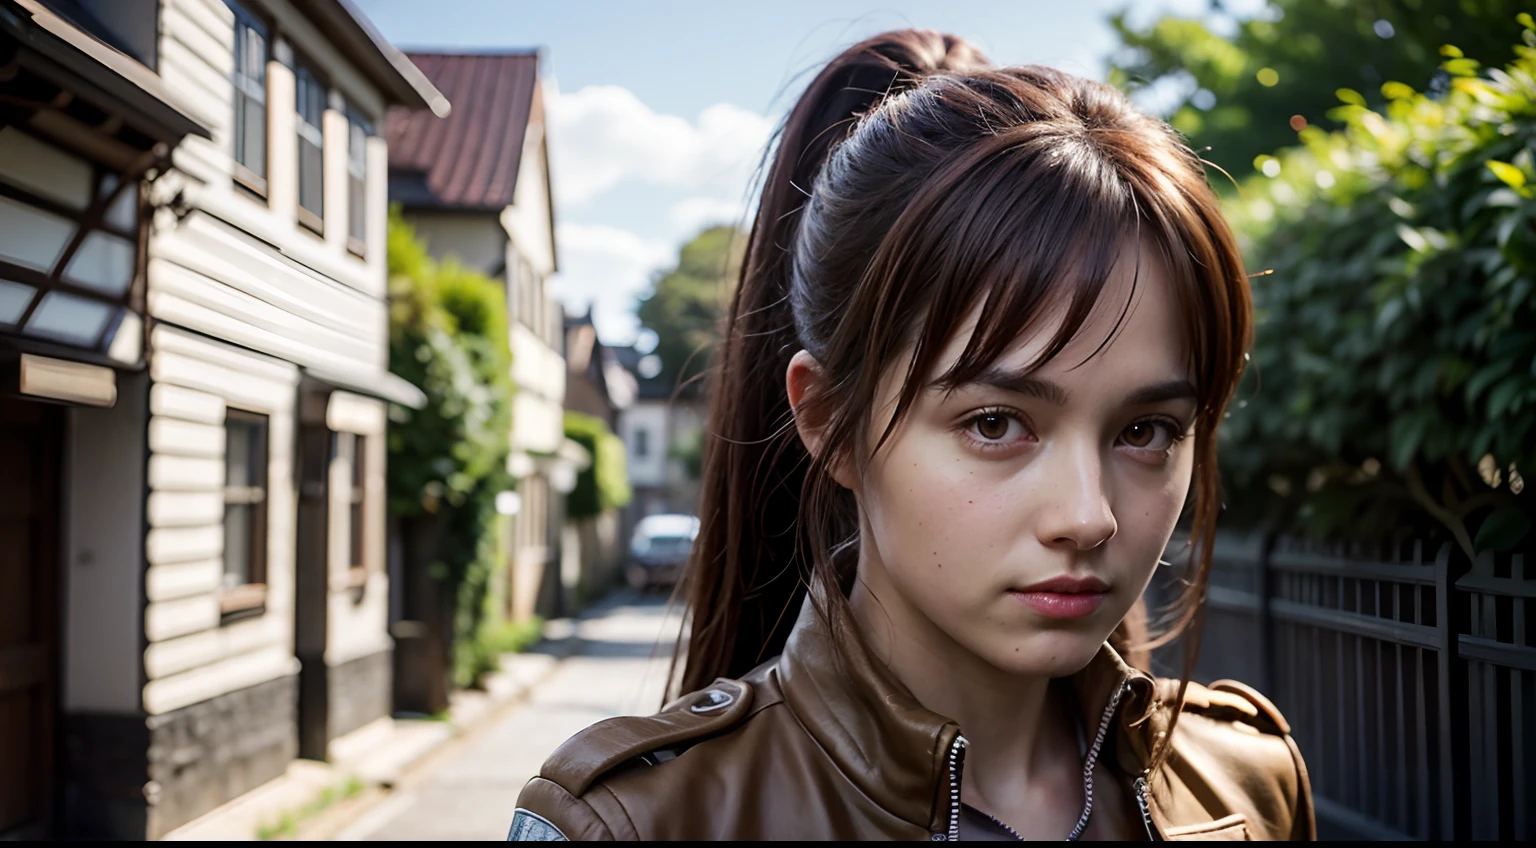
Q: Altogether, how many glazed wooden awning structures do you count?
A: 1